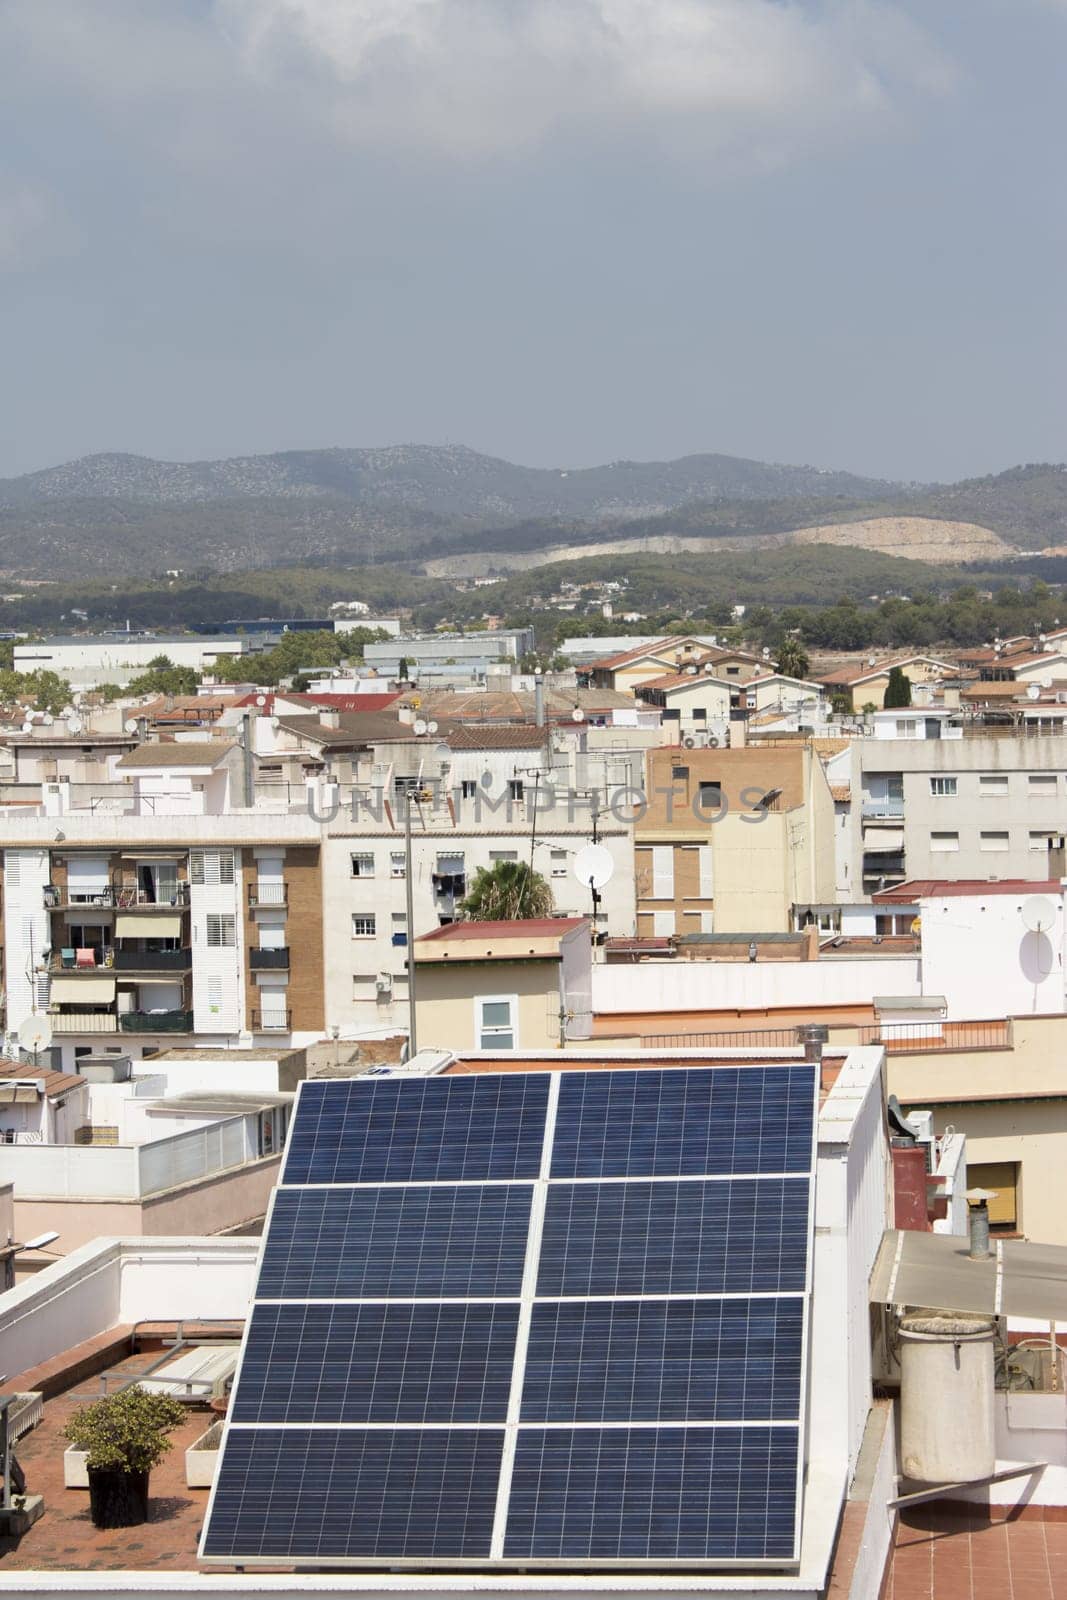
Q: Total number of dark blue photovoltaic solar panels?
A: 8